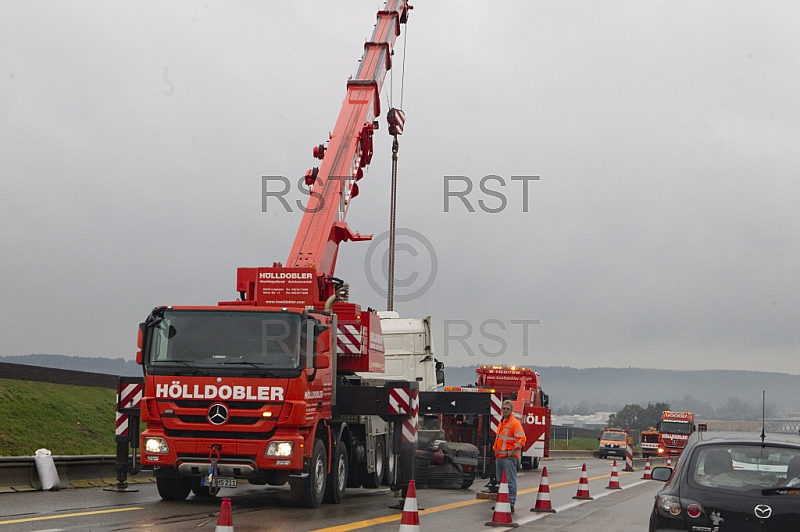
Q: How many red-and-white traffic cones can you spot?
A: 8